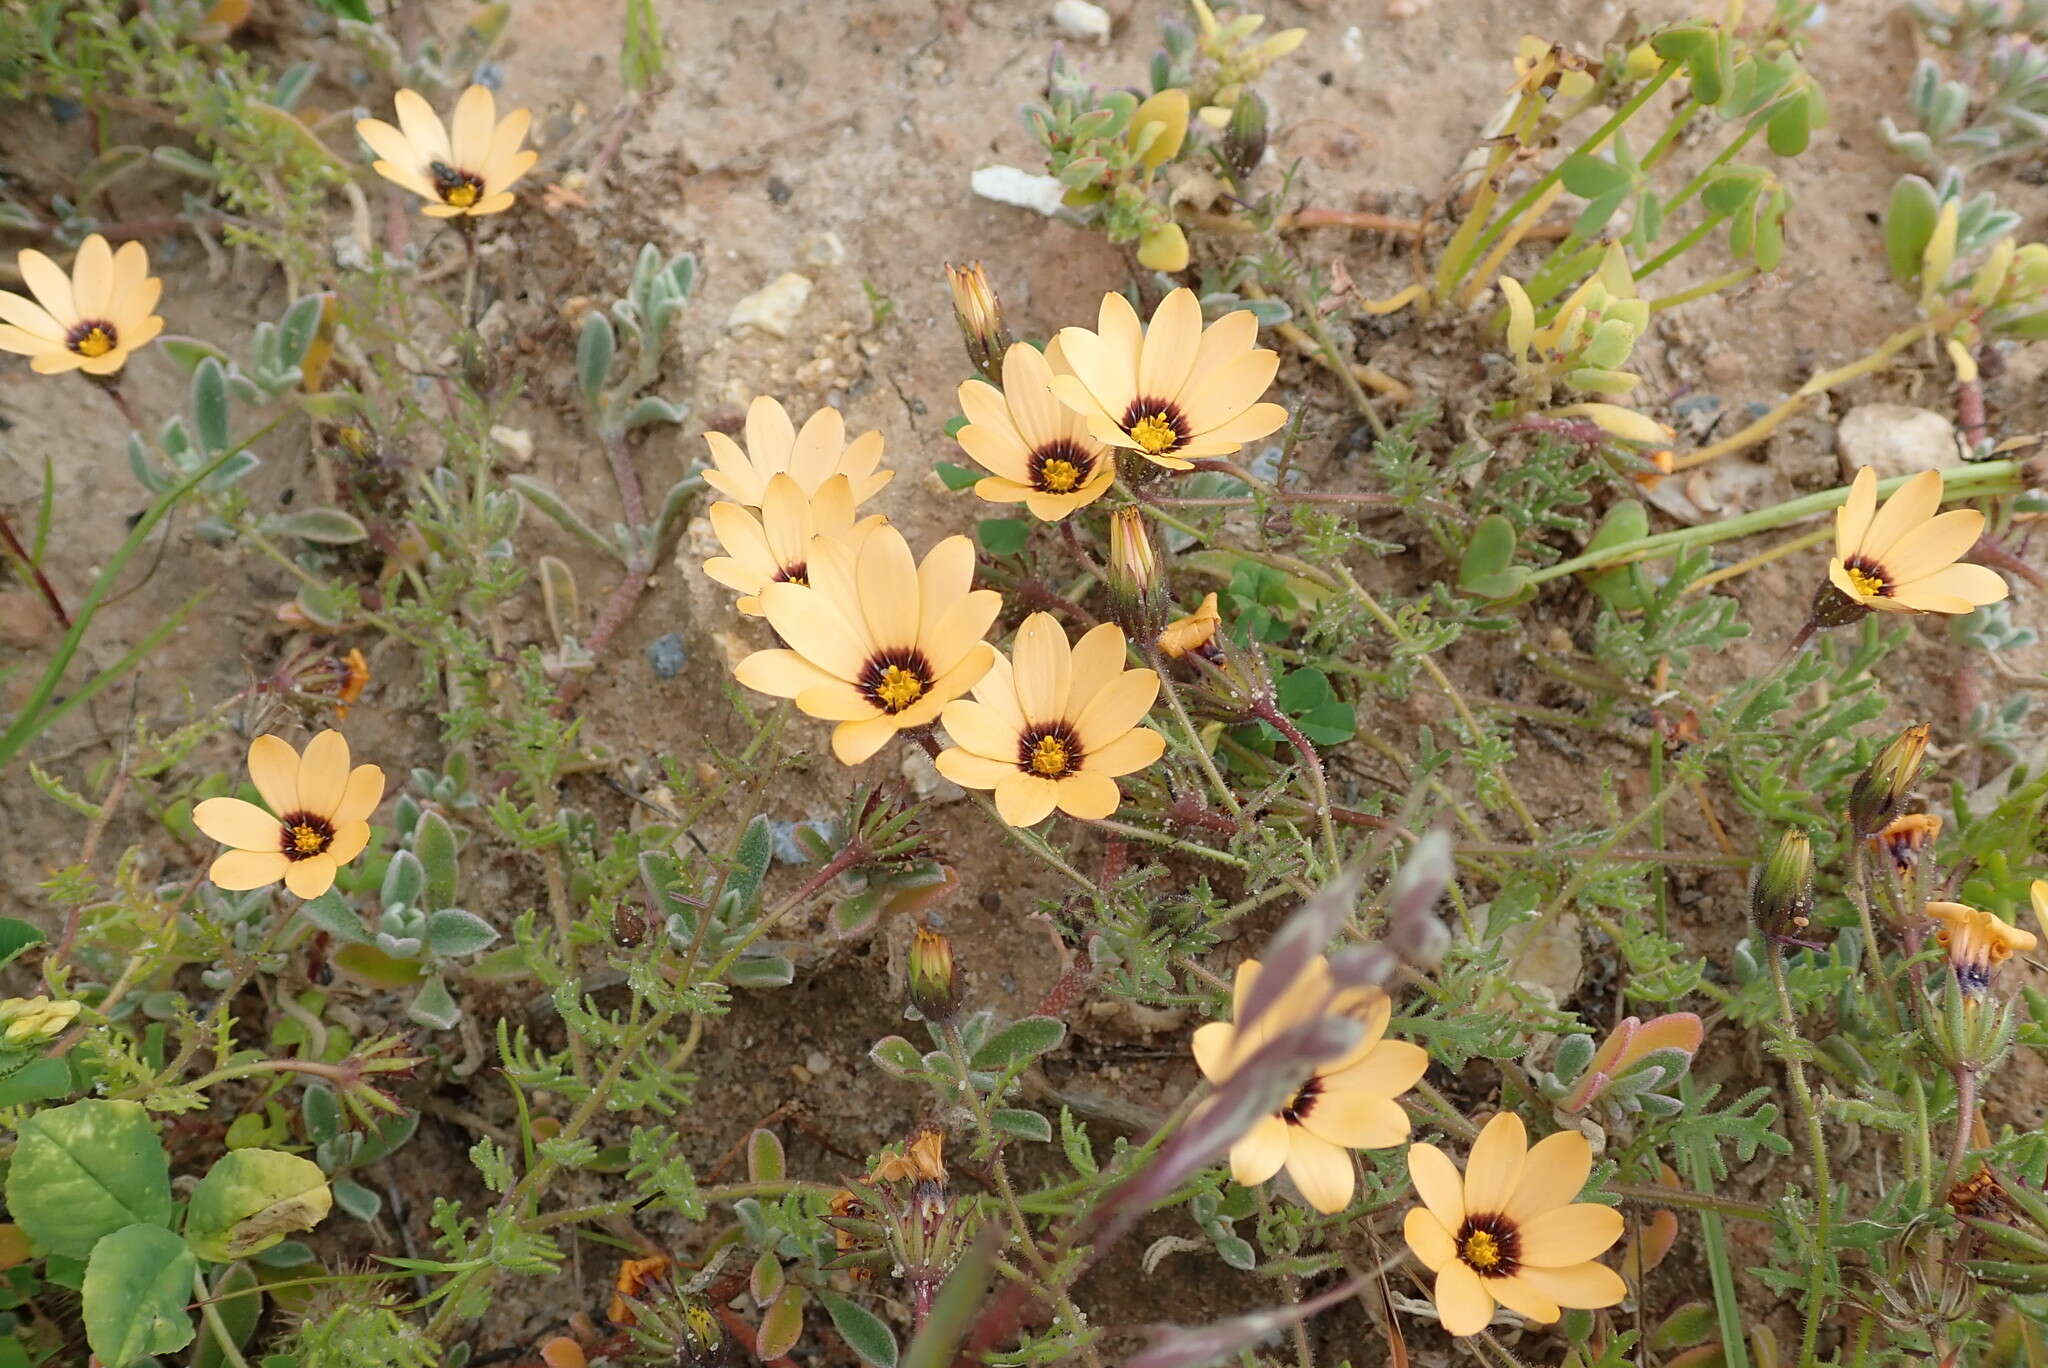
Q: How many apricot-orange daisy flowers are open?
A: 12